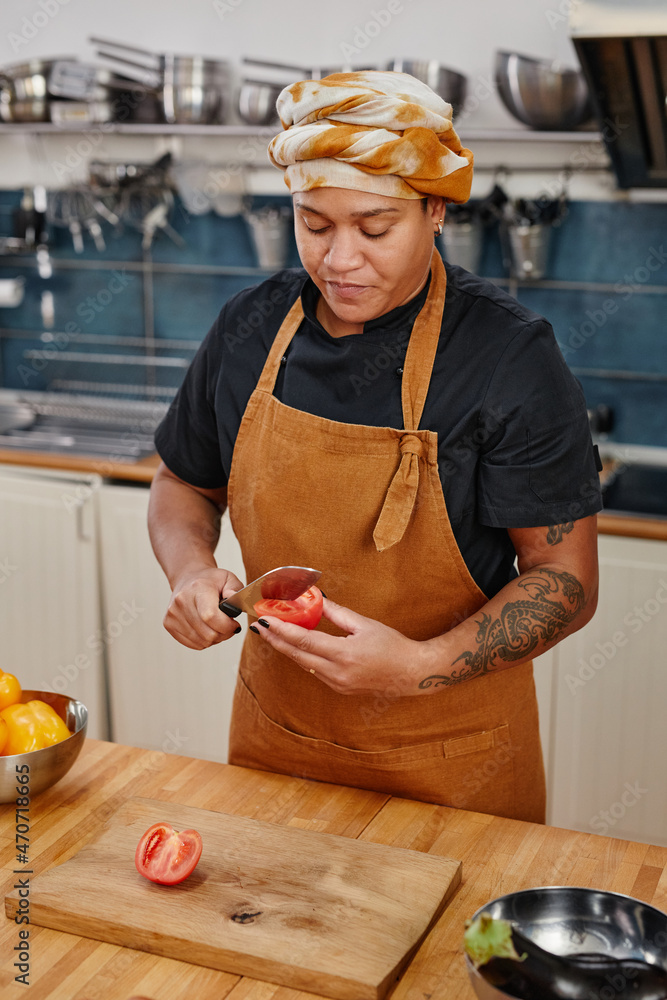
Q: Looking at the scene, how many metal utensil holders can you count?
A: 3